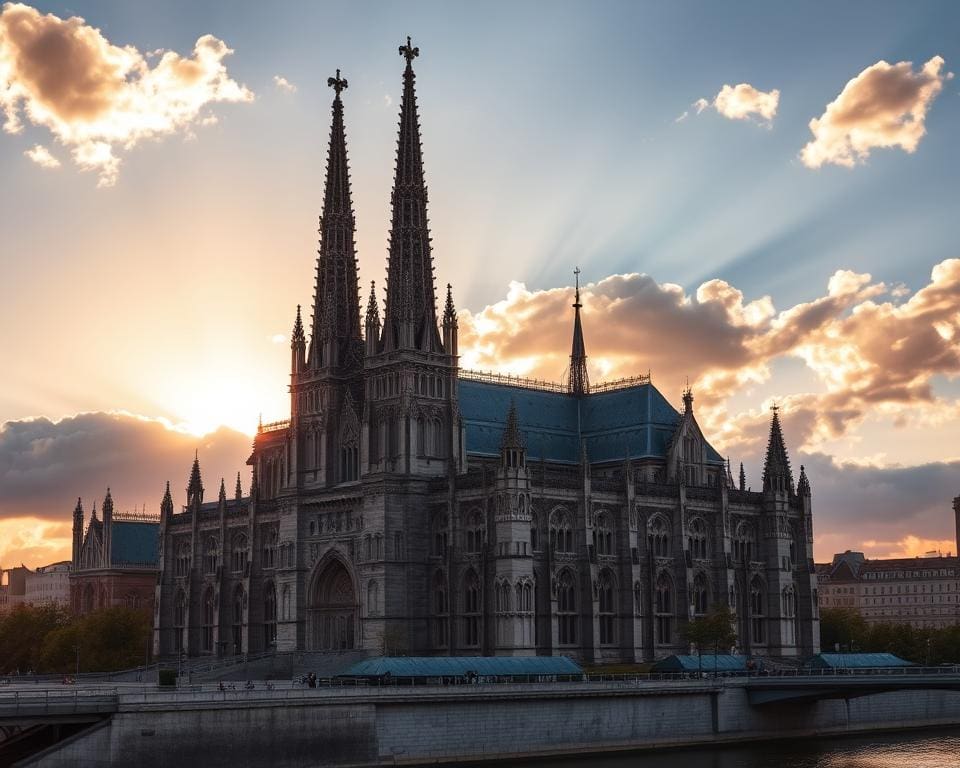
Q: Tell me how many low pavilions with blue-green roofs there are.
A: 3